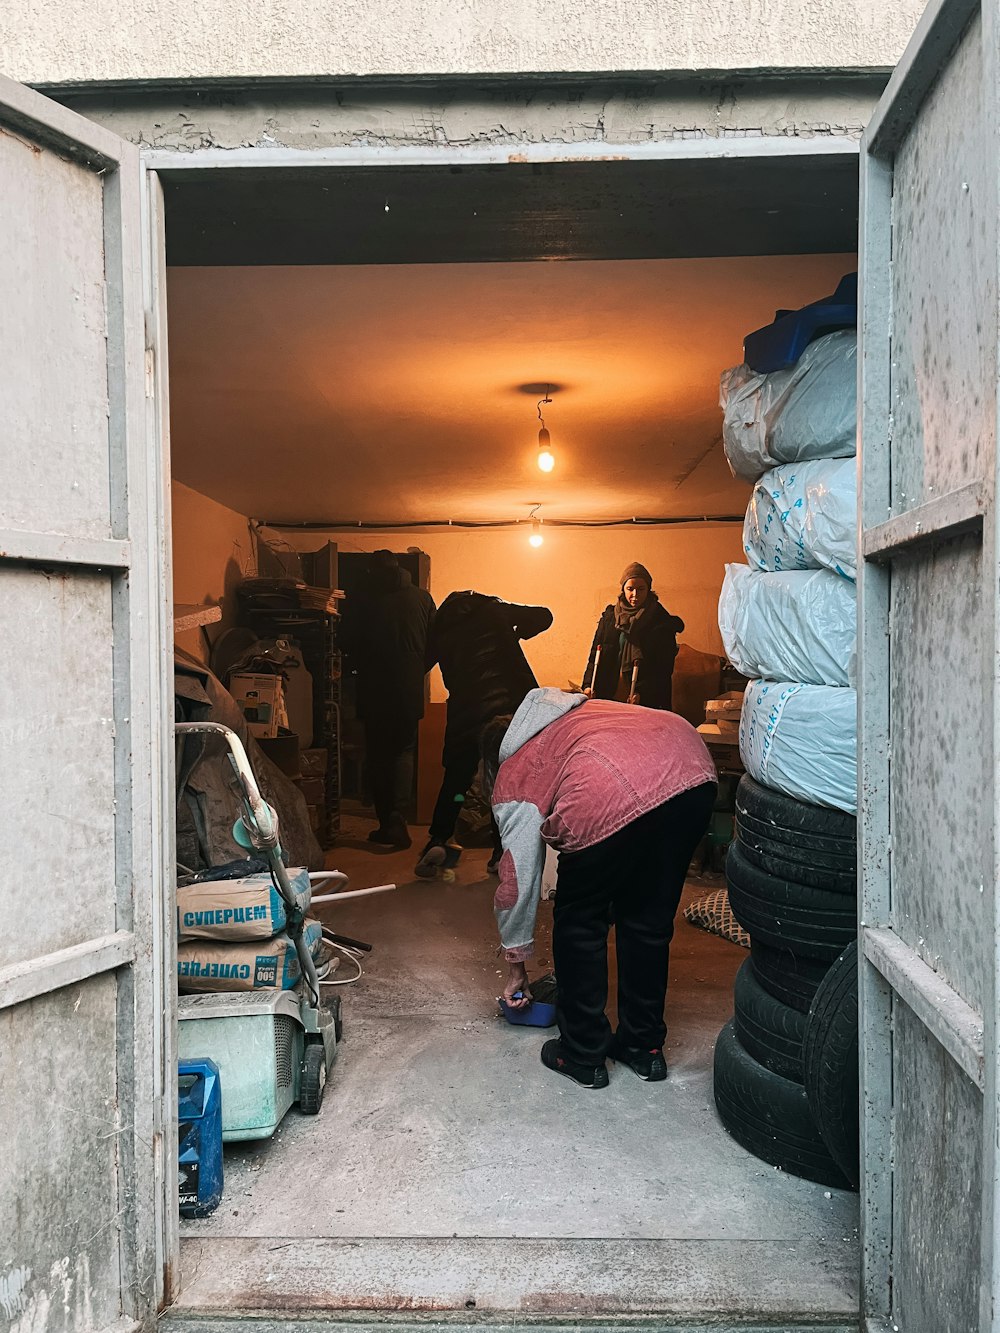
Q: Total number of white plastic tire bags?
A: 4